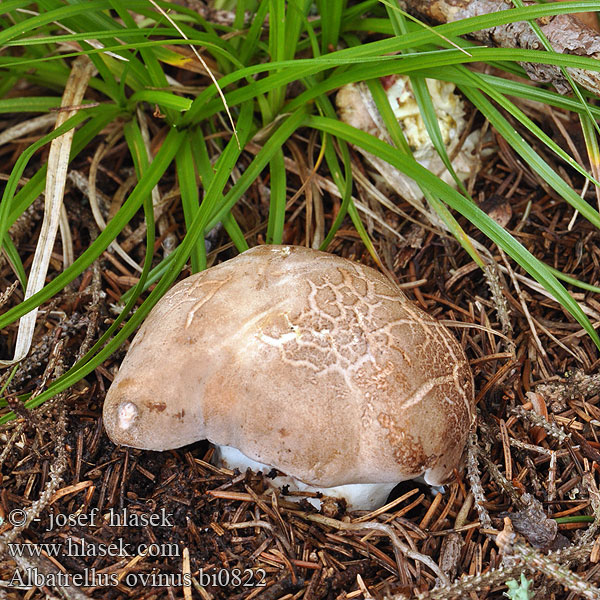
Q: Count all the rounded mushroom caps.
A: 1